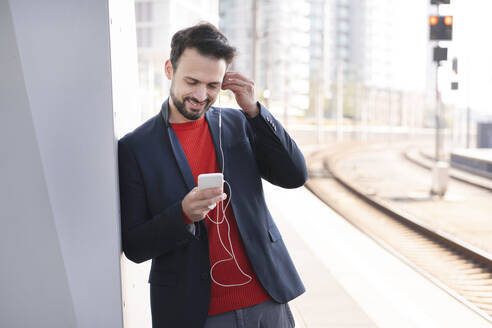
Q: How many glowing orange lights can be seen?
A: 2